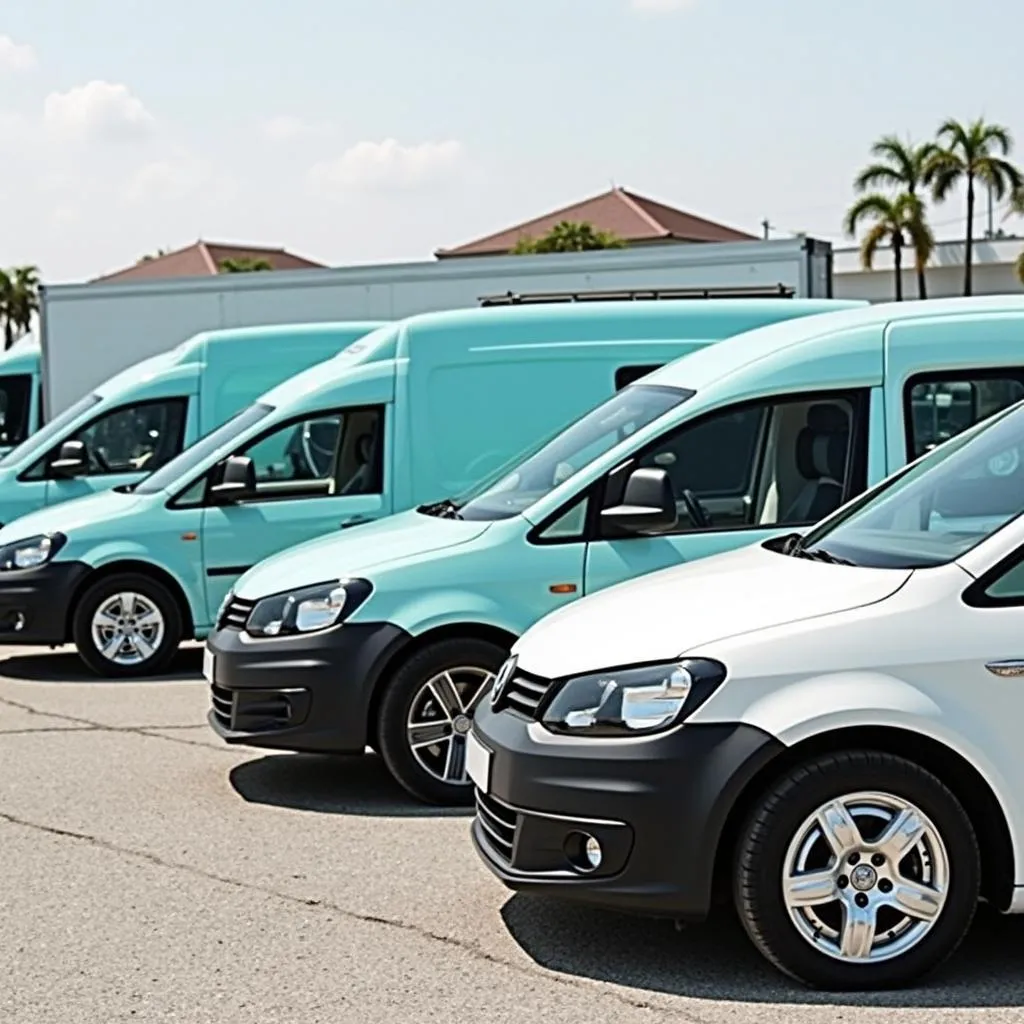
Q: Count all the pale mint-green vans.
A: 4